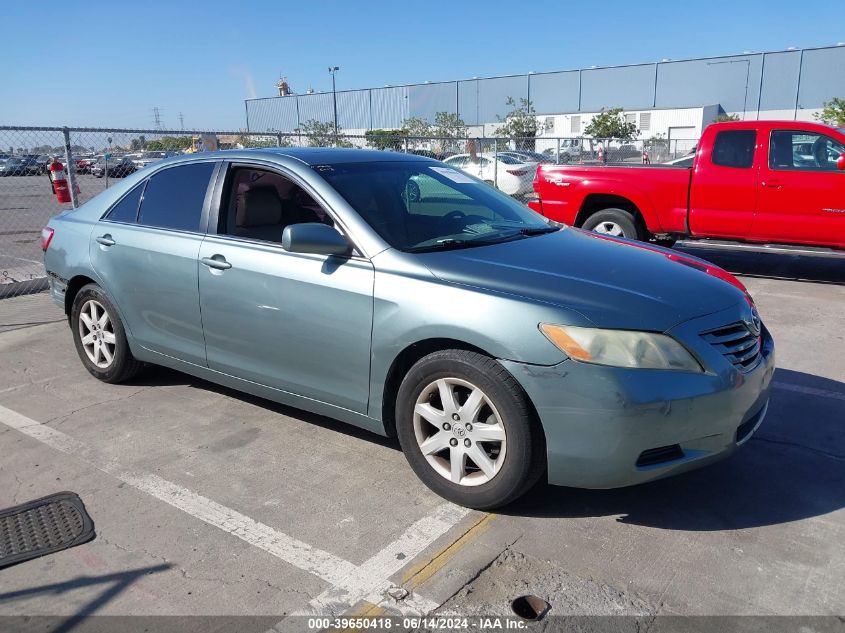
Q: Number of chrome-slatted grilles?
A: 1